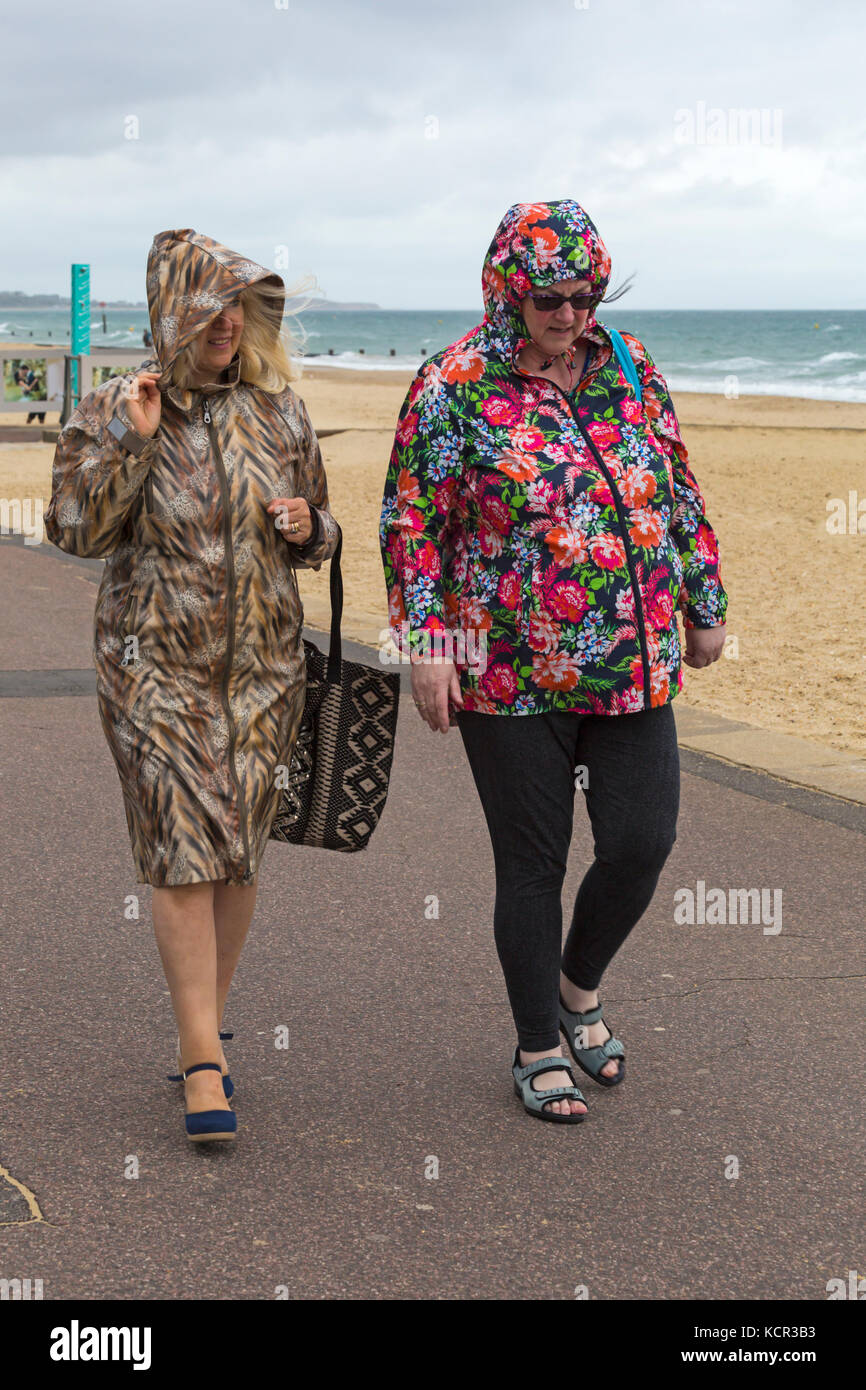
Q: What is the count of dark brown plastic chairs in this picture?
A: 0